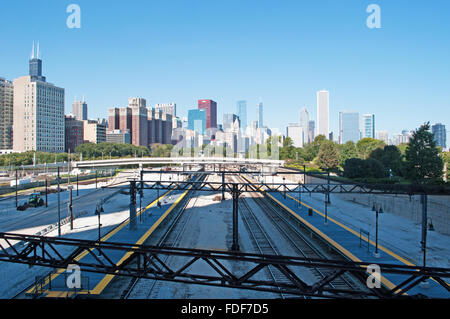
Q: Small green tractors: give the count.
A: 1